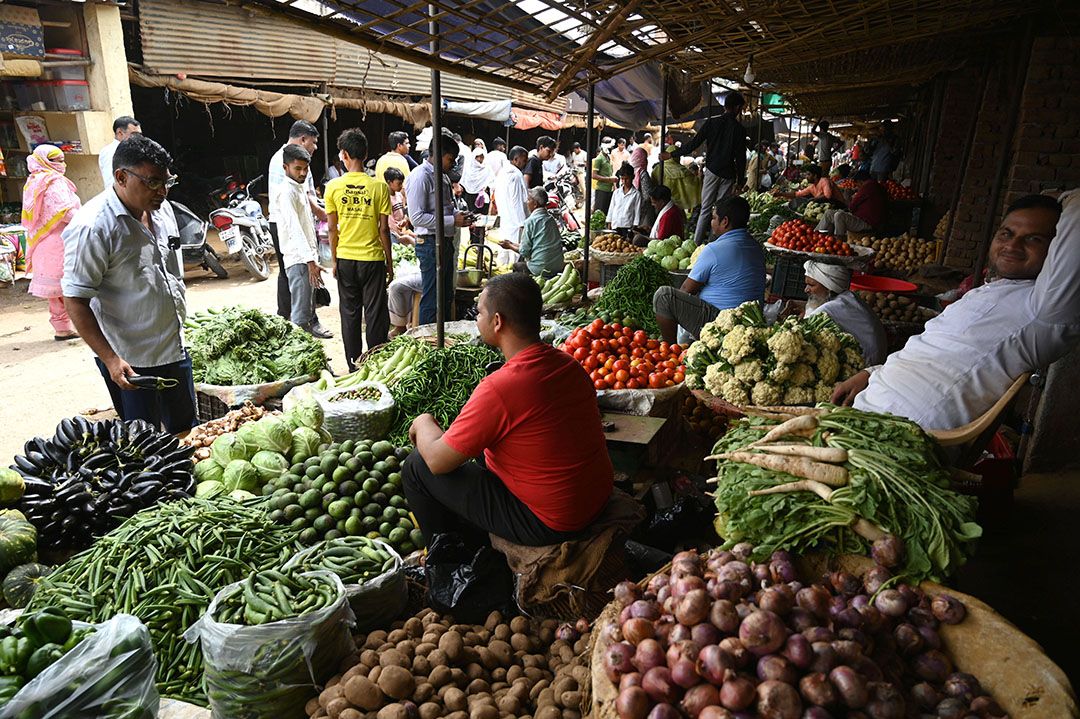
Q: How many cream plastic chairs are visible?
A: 1